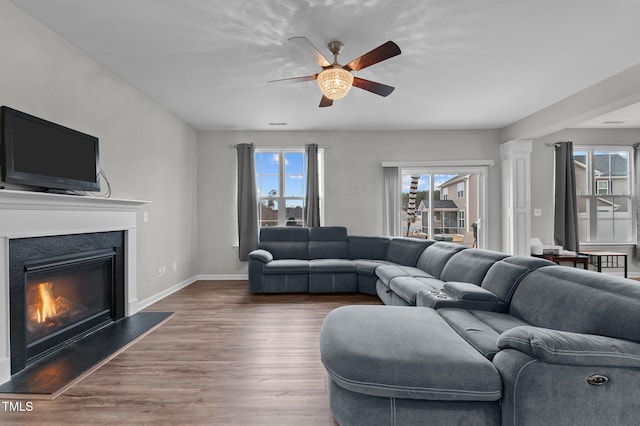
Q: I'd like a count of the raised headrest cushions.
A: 2